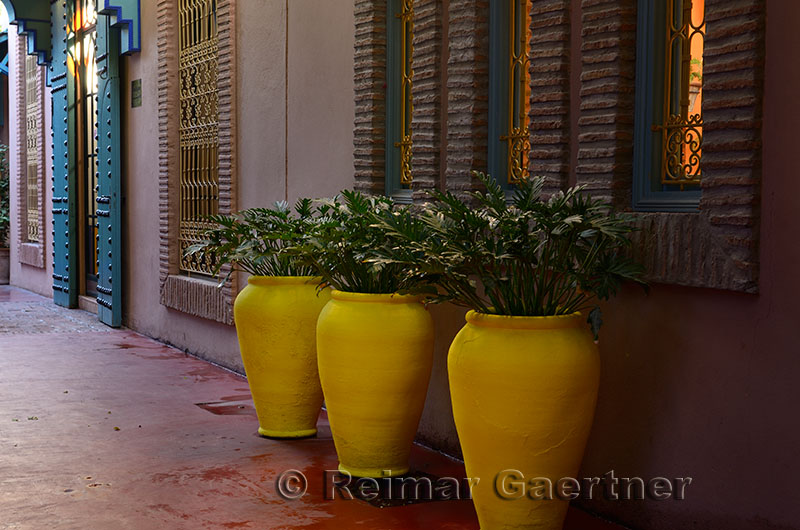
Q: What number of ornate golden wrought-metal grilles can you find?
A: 5